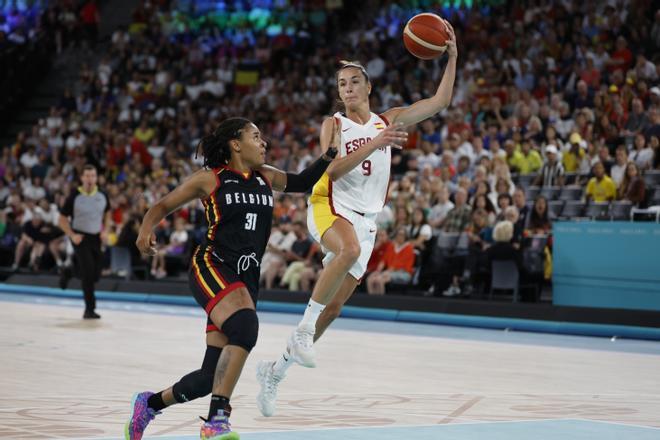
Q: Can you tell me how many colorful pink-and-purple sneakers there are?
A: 2